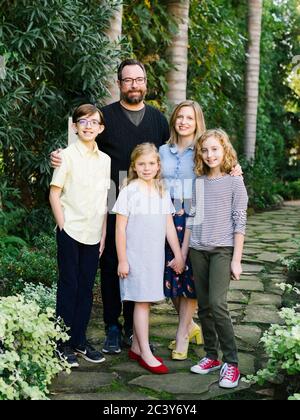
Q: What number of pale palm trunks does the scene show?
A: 3